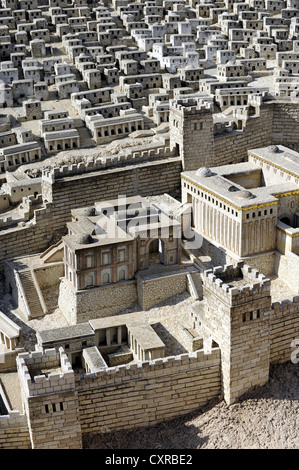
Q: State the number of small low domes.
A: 5